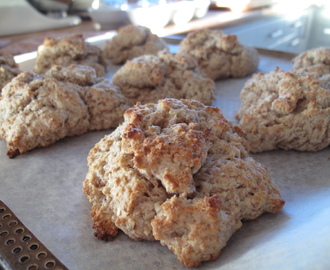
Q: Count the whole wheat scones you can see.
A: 9